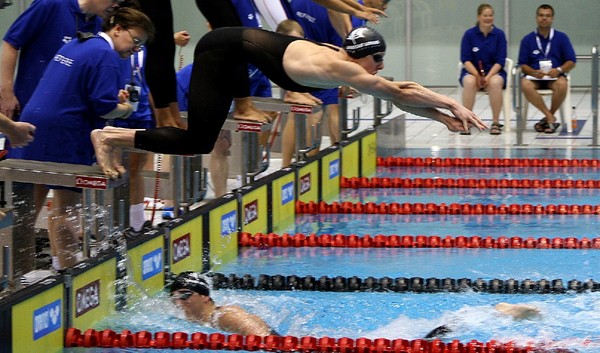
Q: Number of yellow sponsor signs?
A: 11